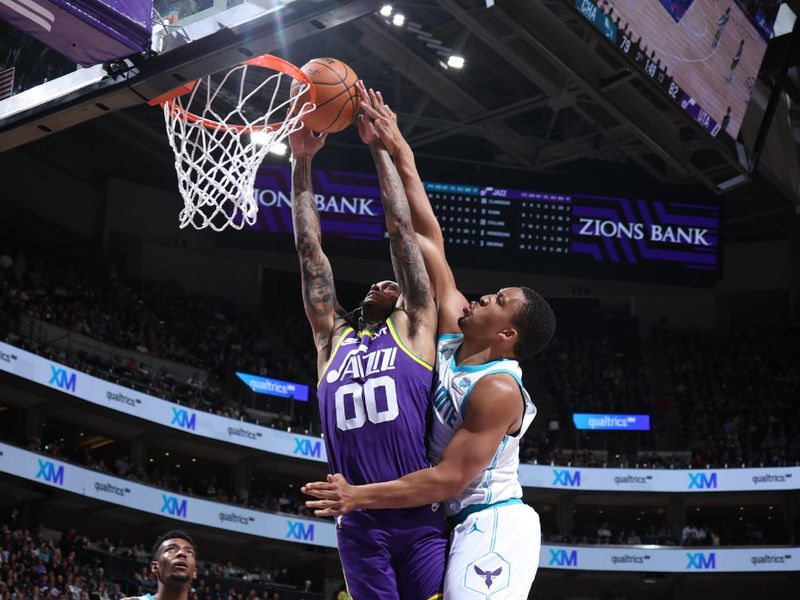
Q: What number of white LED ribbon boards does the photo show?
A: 2